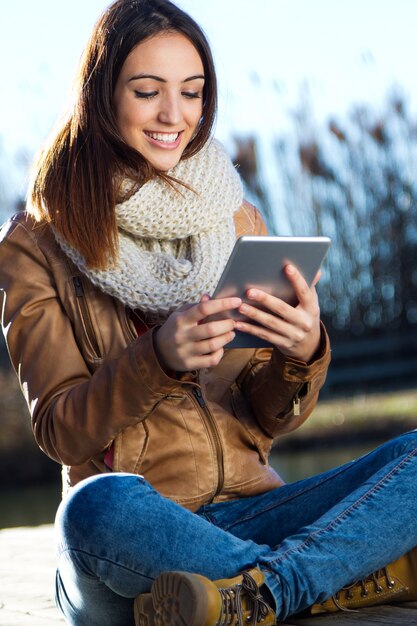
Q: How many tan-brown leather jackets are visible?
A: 1